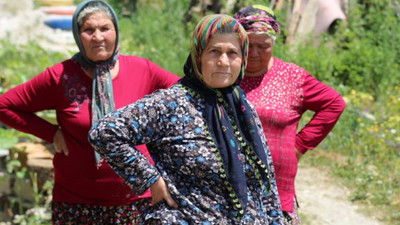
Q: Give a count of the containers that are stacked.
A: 3